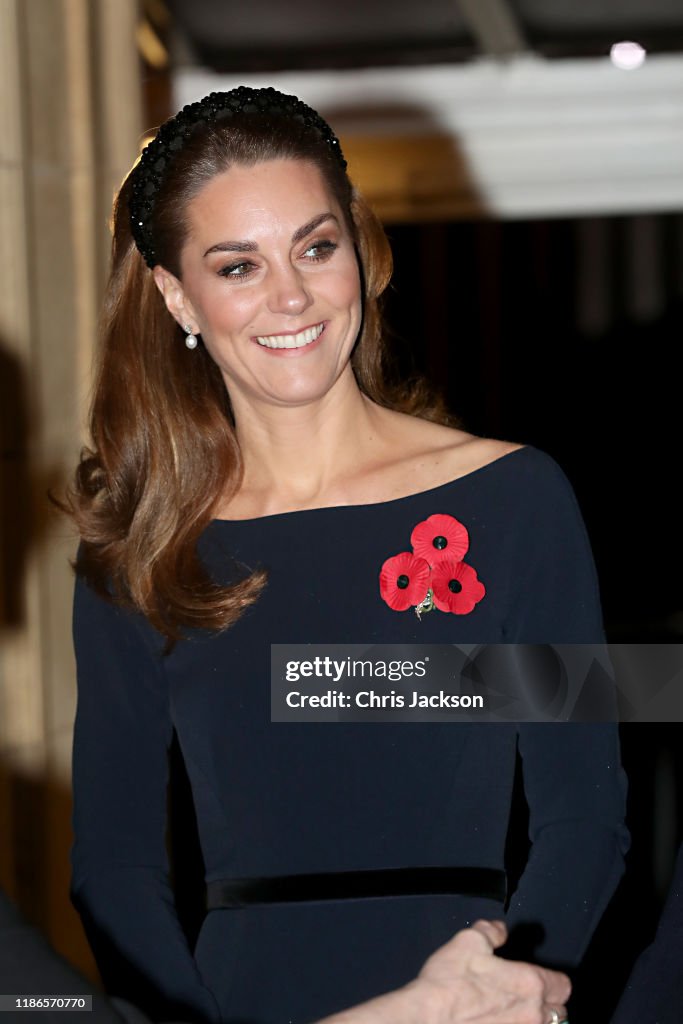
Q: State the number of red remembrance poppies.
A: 3